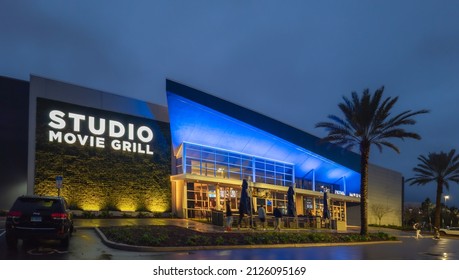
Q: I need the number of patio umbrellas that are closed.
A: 3